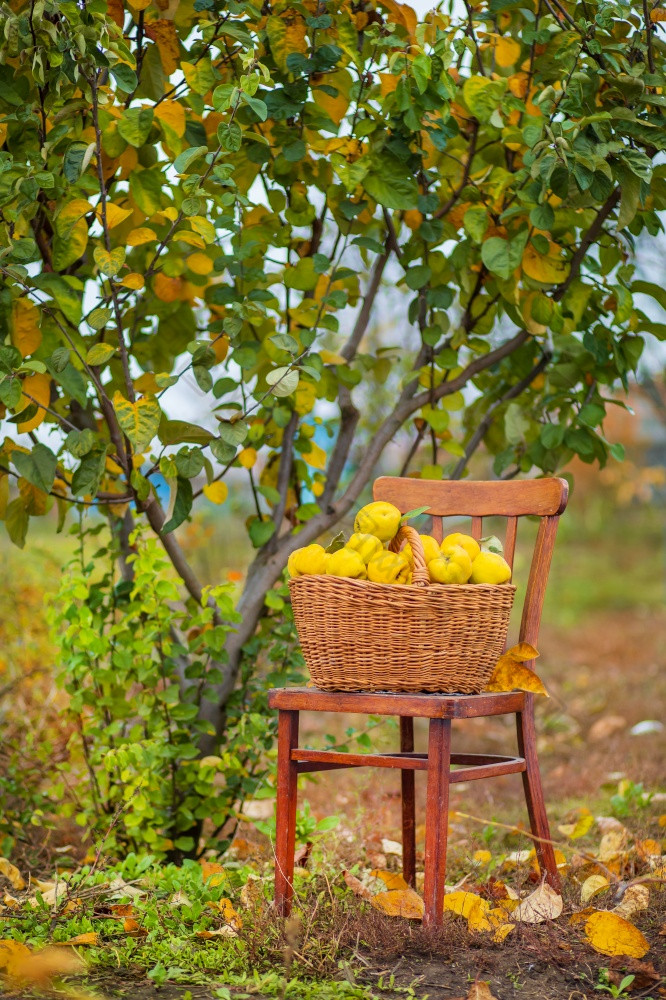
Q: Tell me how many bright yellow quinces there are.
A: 9